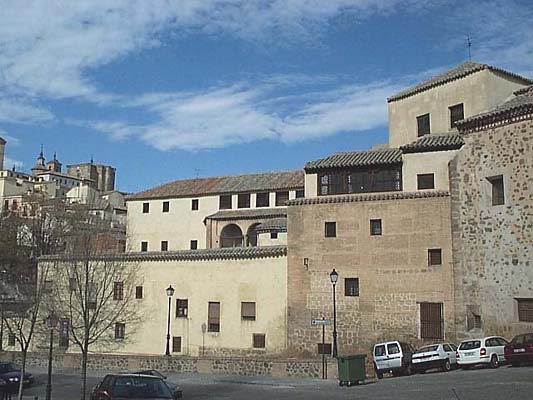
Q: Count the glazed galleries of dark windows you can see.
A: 1